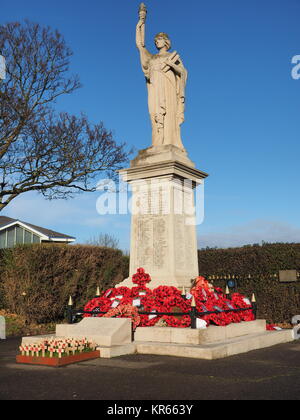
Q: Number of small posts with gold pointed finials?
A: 6